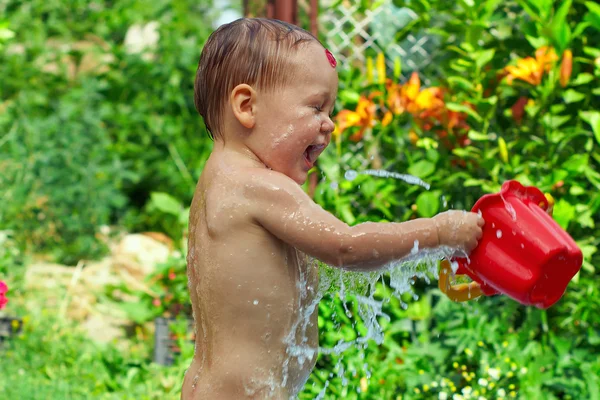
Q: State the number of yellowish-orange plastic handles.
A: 1